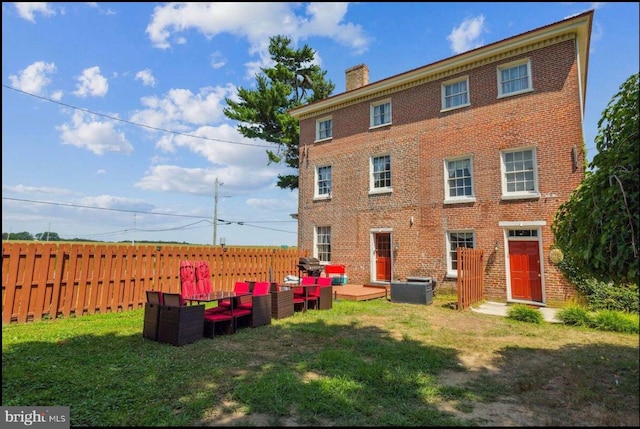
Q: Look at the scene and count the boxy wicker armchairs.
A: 8